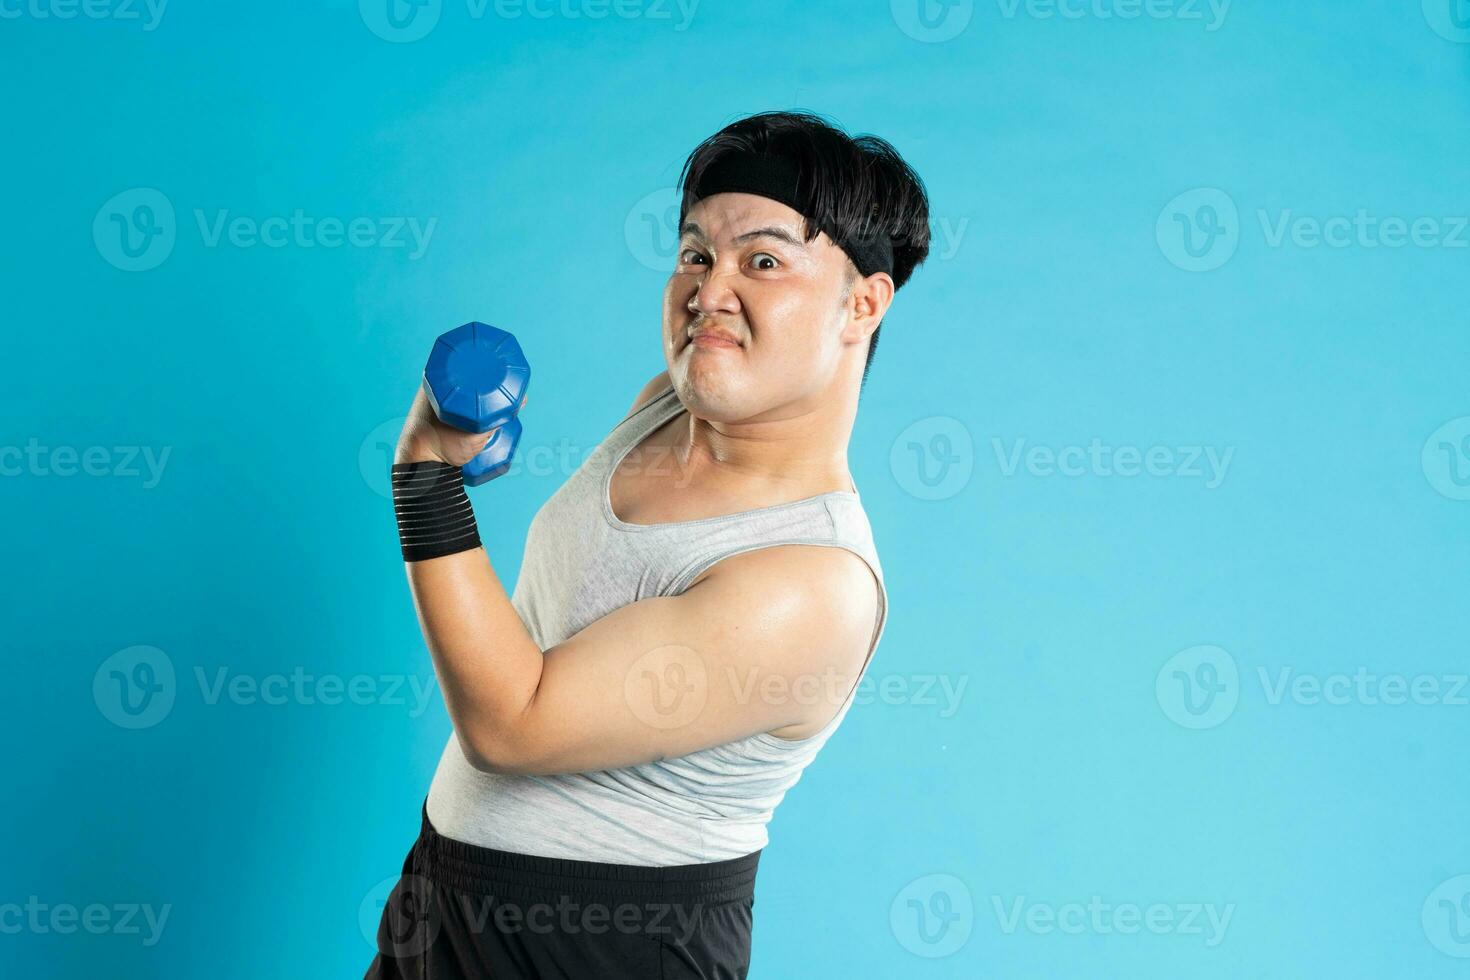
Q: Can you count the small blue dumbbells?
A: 1